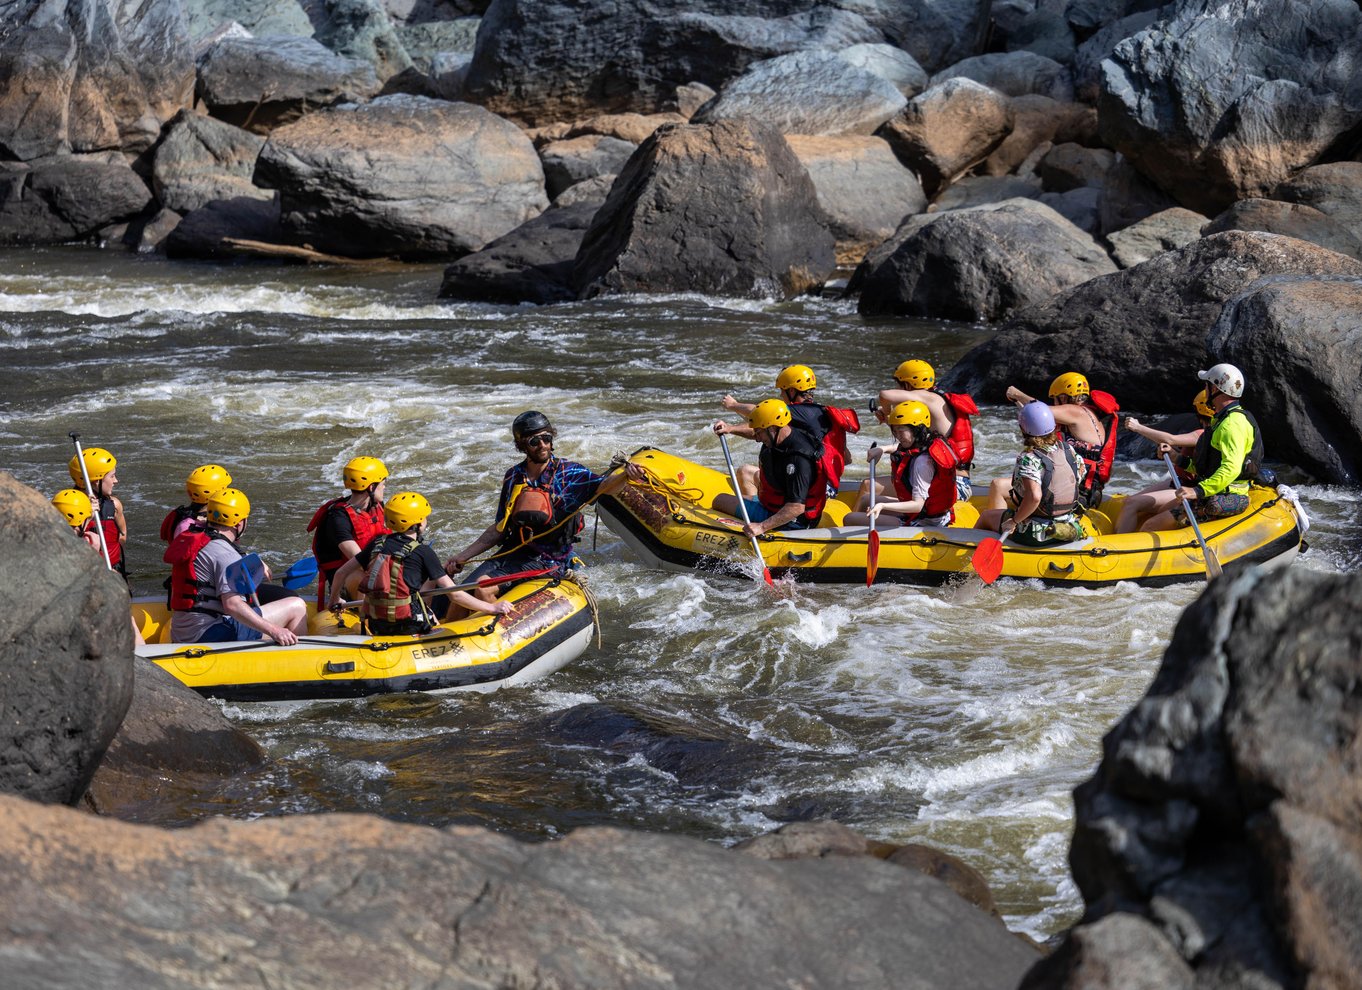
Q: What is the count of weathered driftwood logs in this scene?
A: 1